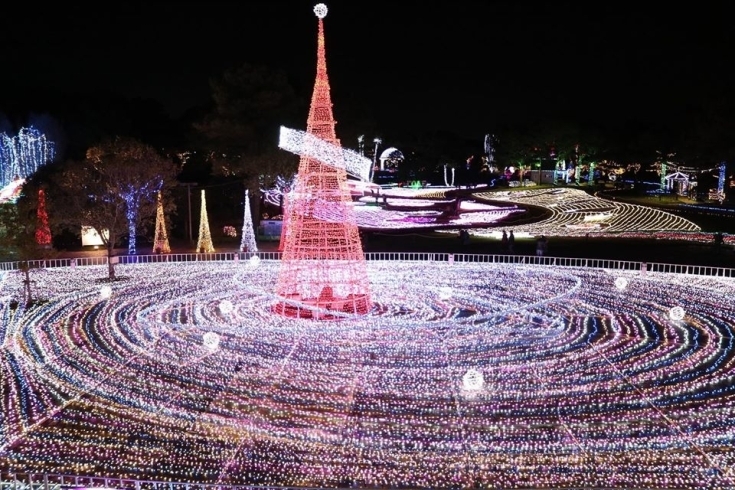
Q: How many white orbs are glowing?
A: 9